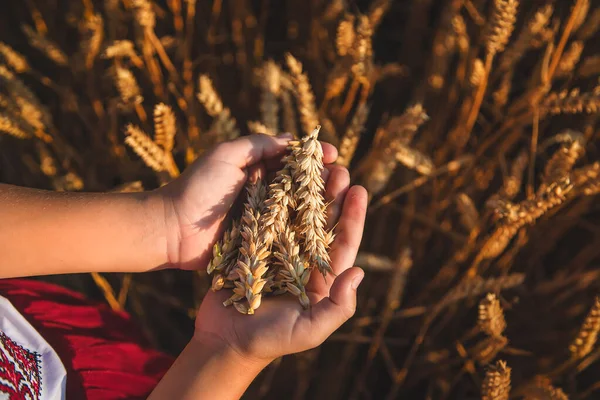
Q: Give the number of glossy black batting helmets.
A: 0